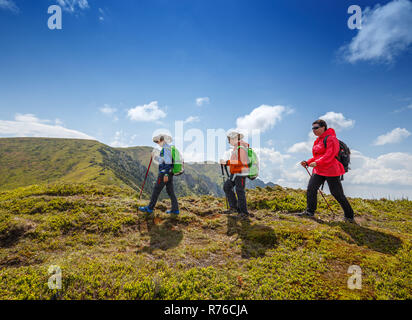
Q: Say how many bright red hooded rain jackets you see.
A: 1